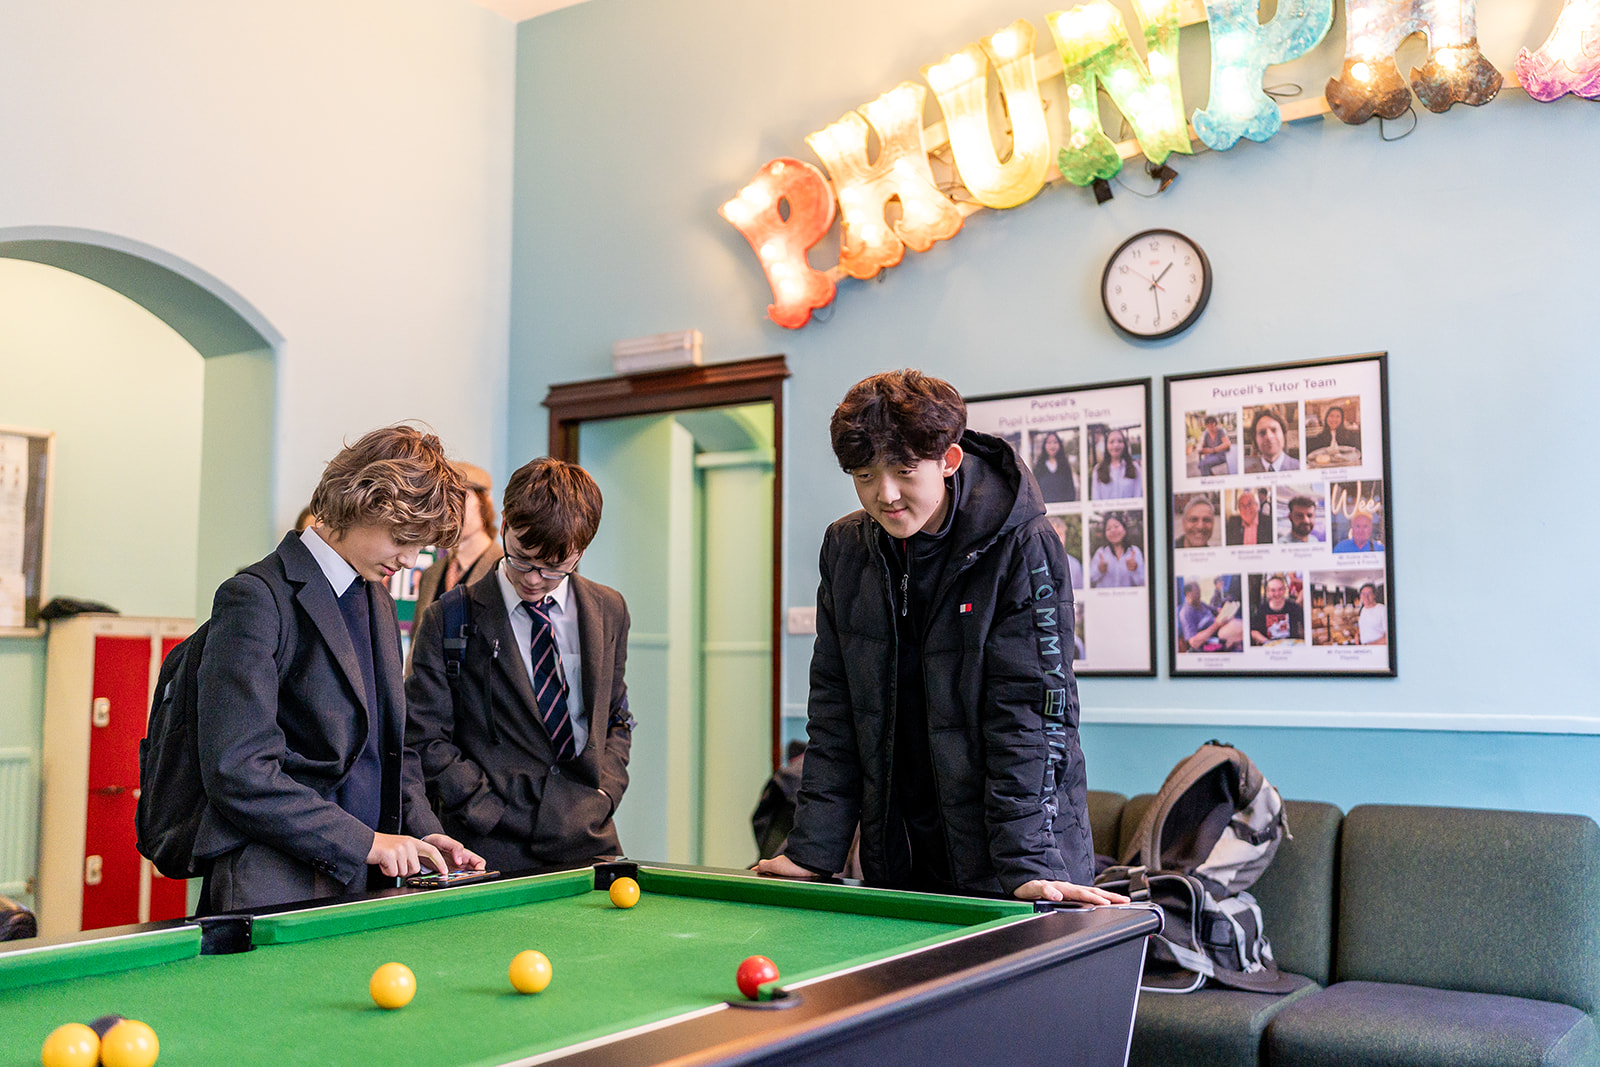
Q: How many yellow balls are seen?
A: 5